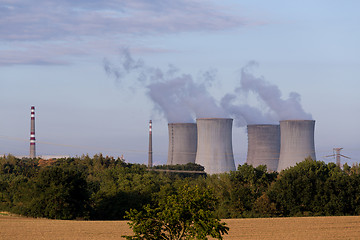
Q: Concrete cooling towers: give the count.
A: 4